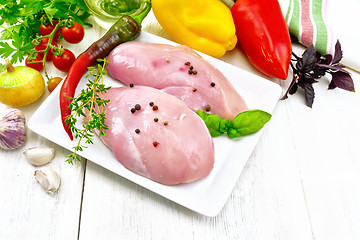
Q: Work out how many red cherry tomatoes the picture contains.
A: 5